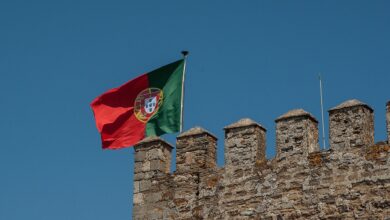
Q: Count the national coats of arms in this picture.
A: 1